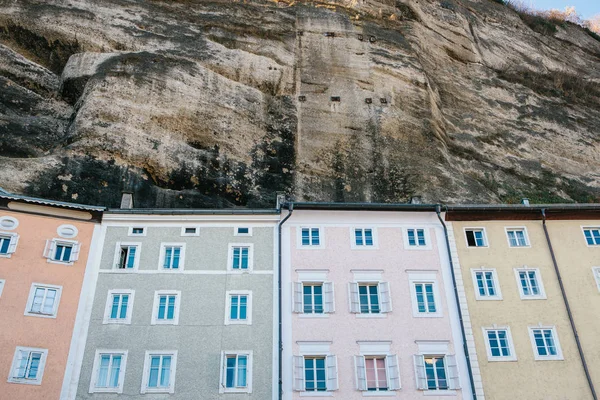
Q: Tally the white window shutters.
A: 13